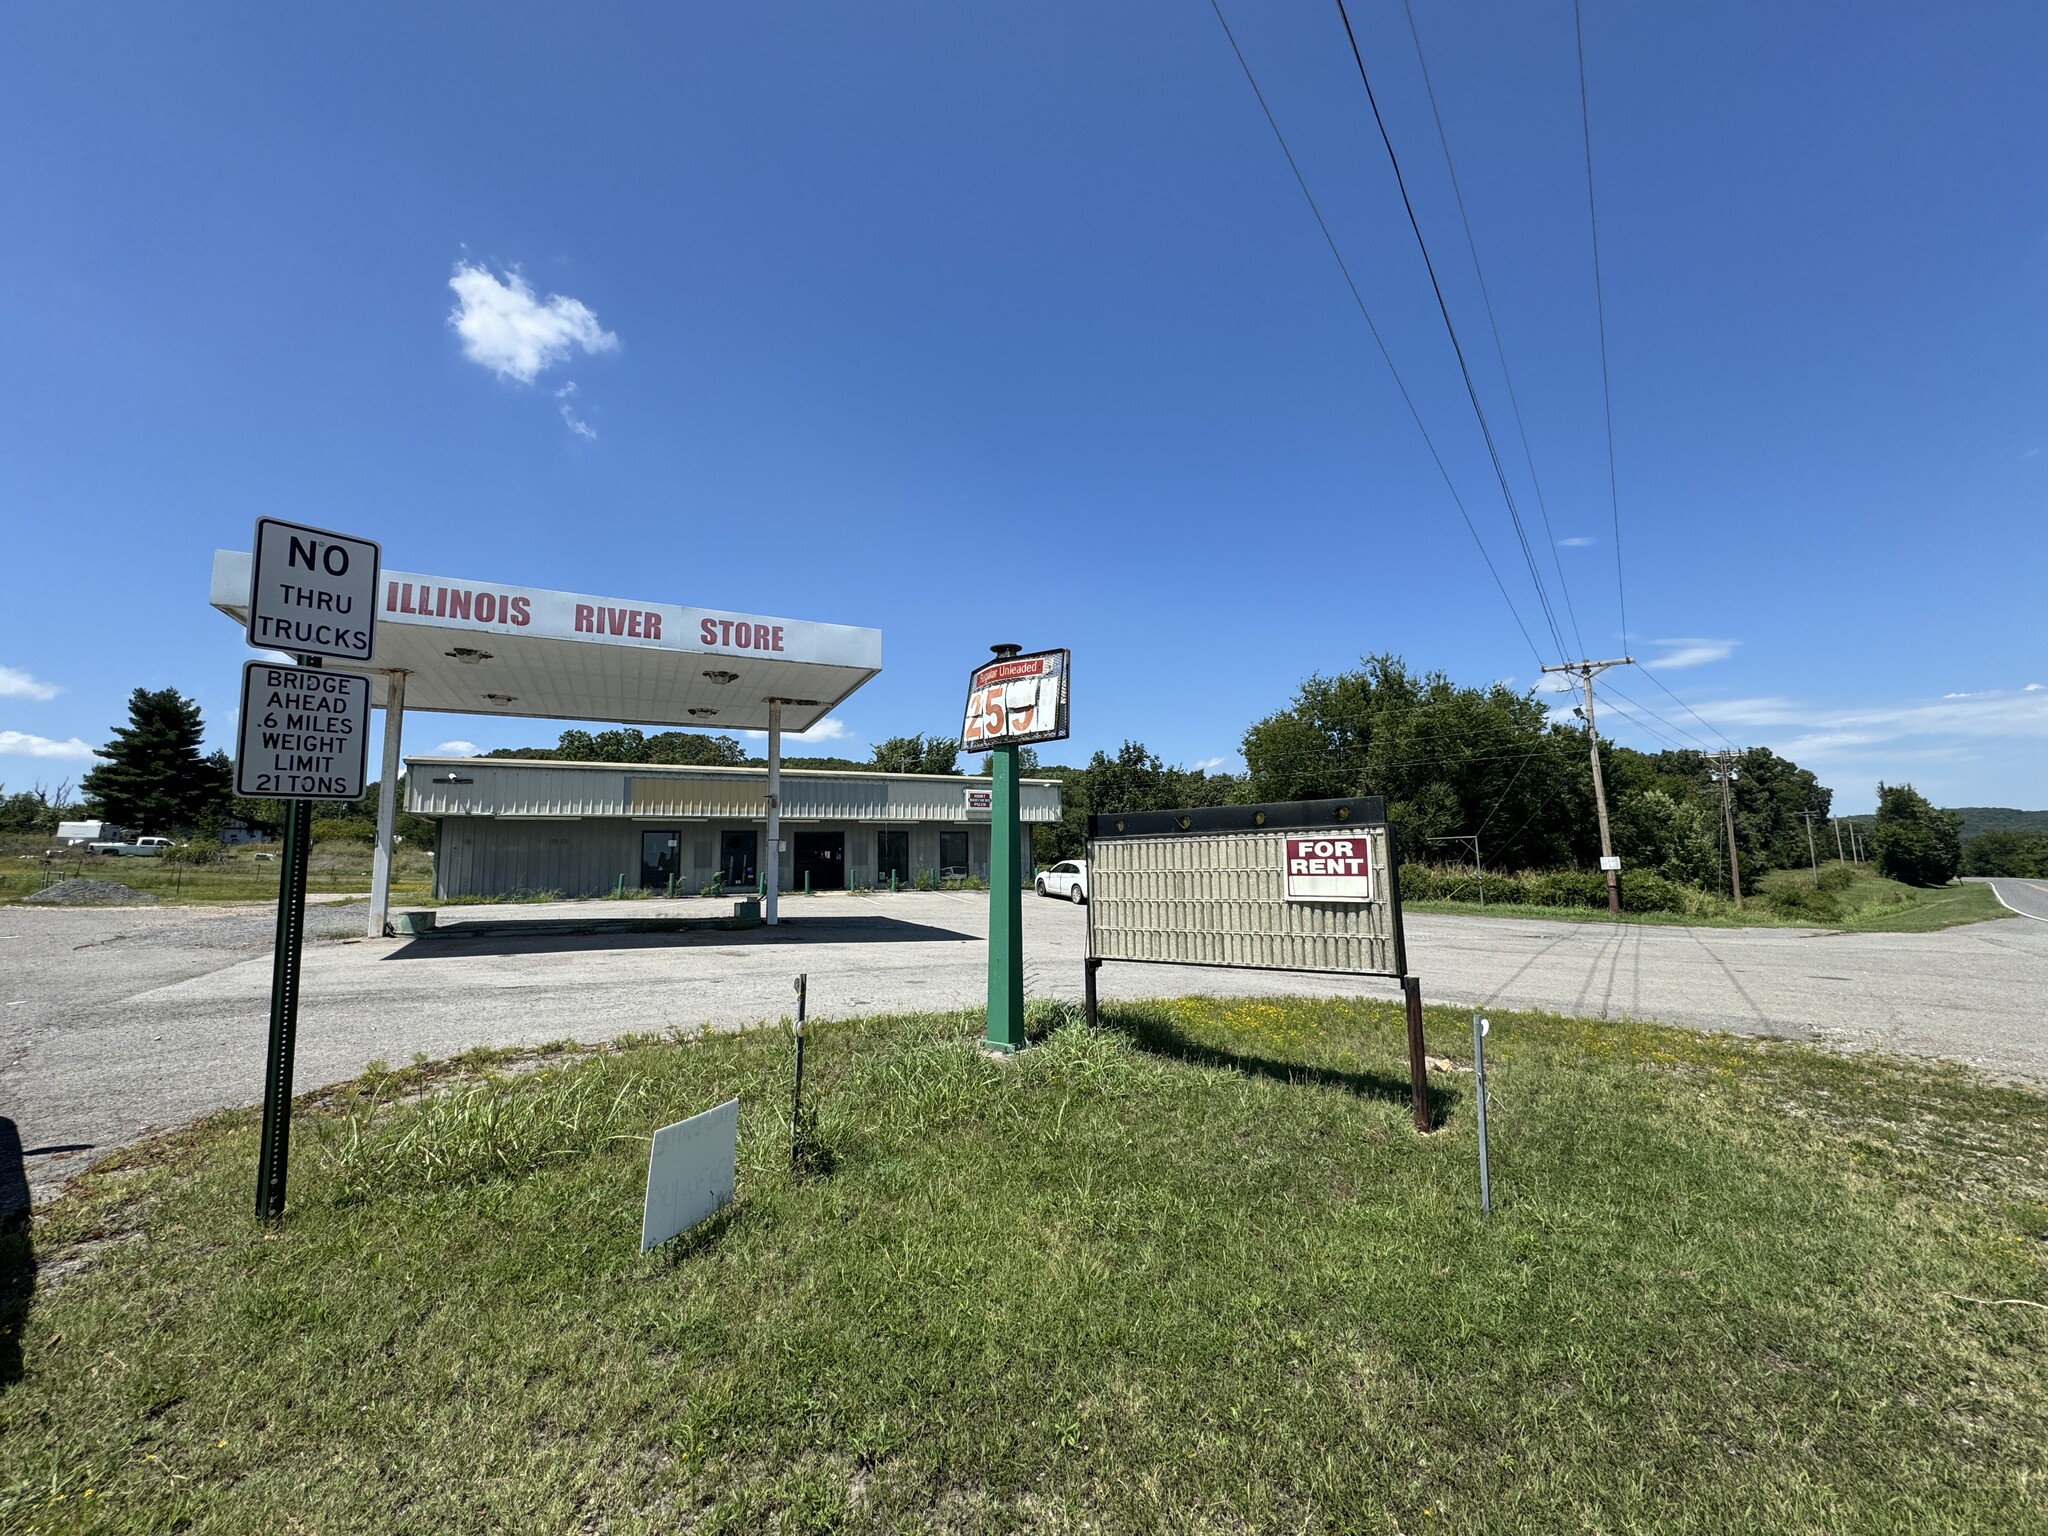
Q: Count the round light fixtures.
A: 4